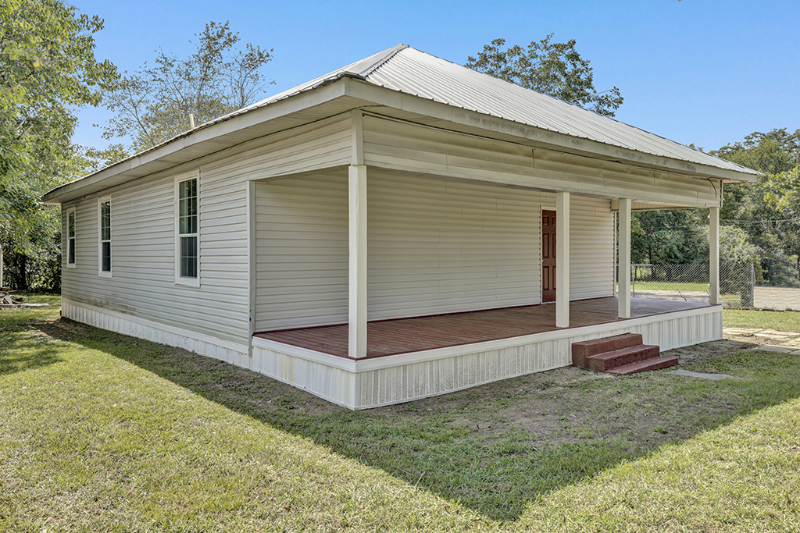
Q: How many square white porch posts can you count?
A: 4